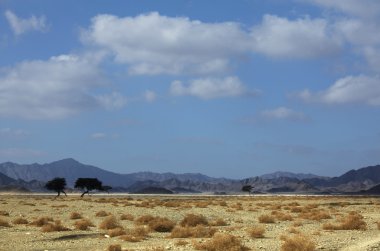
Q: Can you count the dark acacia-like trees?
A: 3